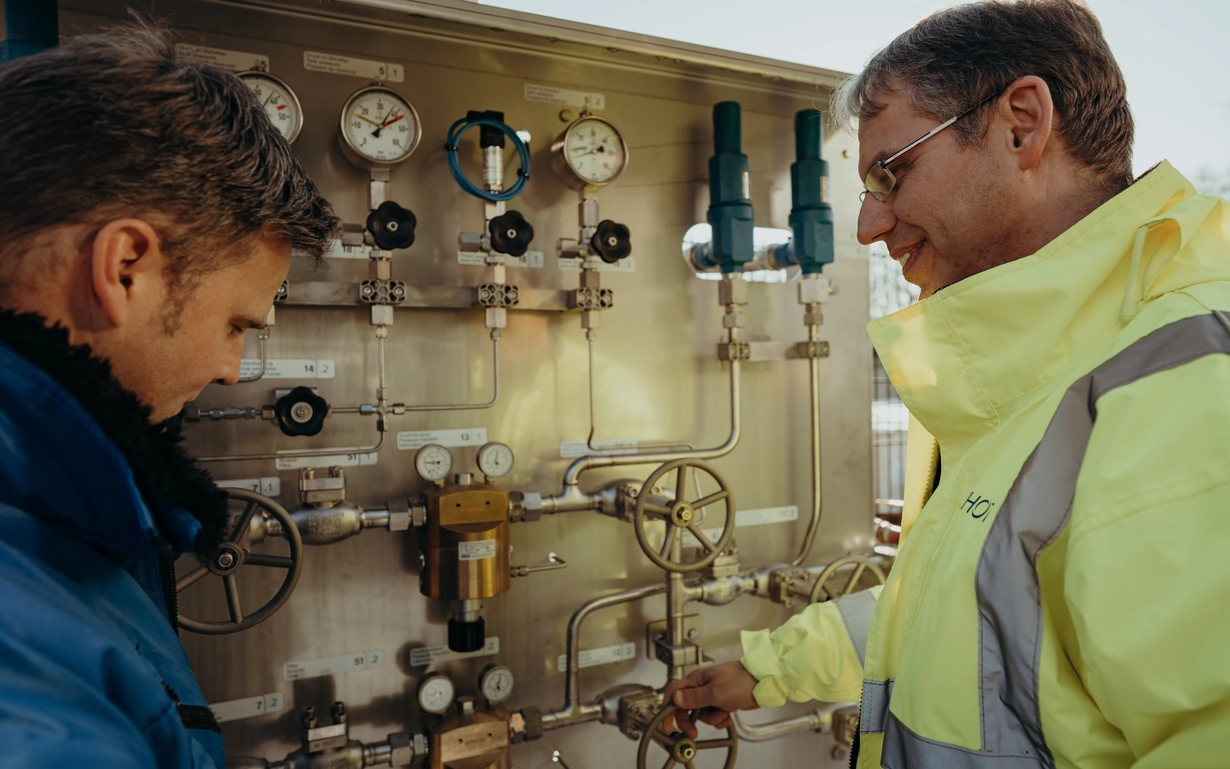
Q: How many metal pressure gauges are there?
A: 7